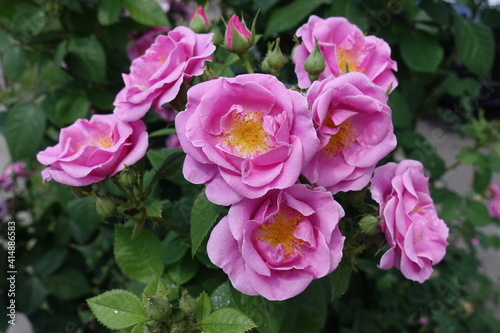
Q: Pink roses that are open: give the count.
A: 7